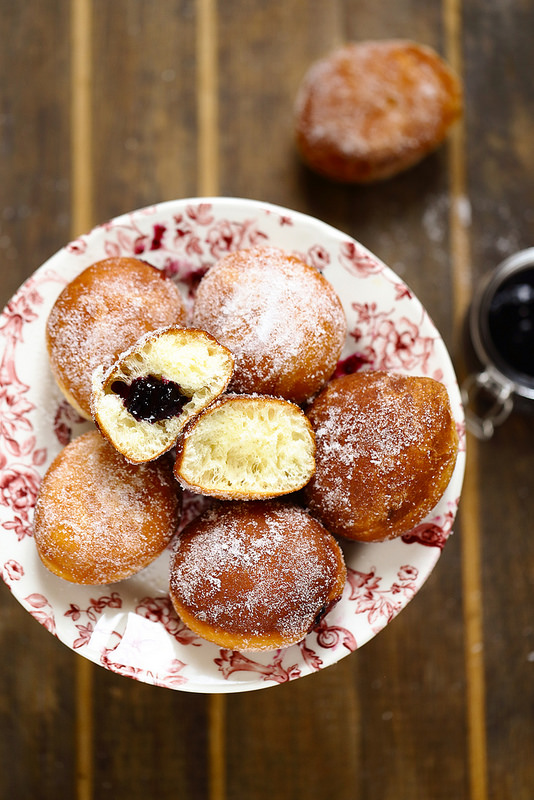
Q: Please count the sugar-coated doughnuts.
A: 7